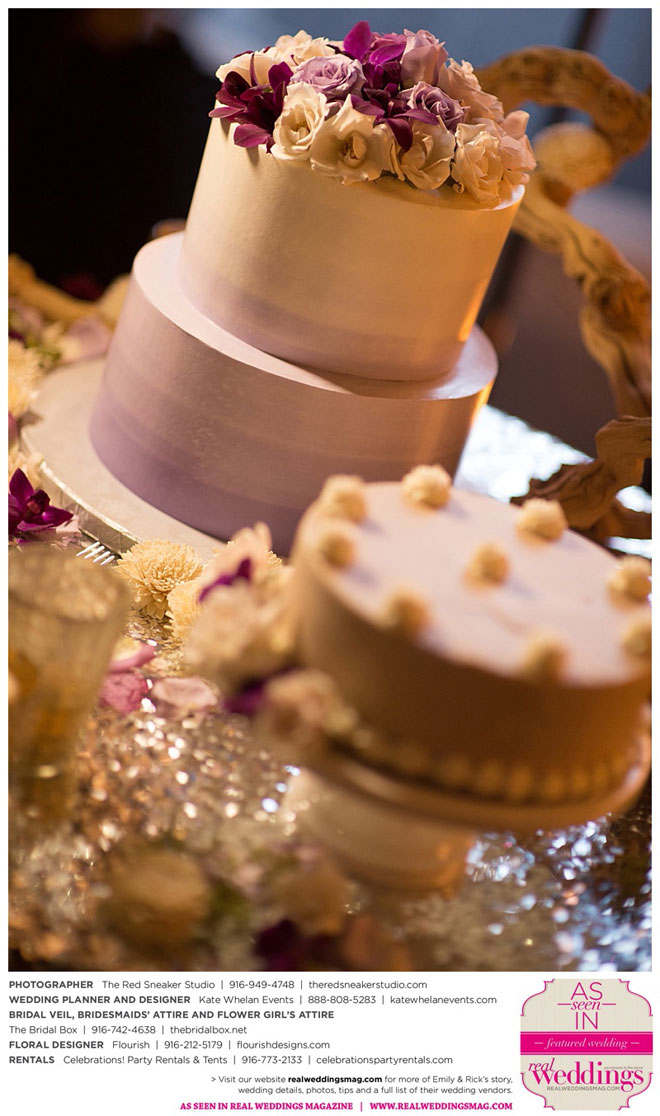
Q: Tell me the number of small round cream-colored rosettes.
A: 9